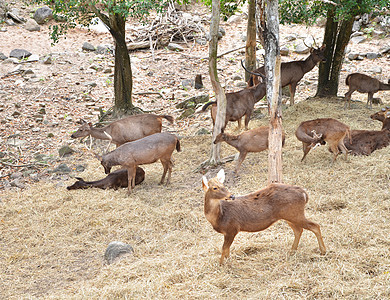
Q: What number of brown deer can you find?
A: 10